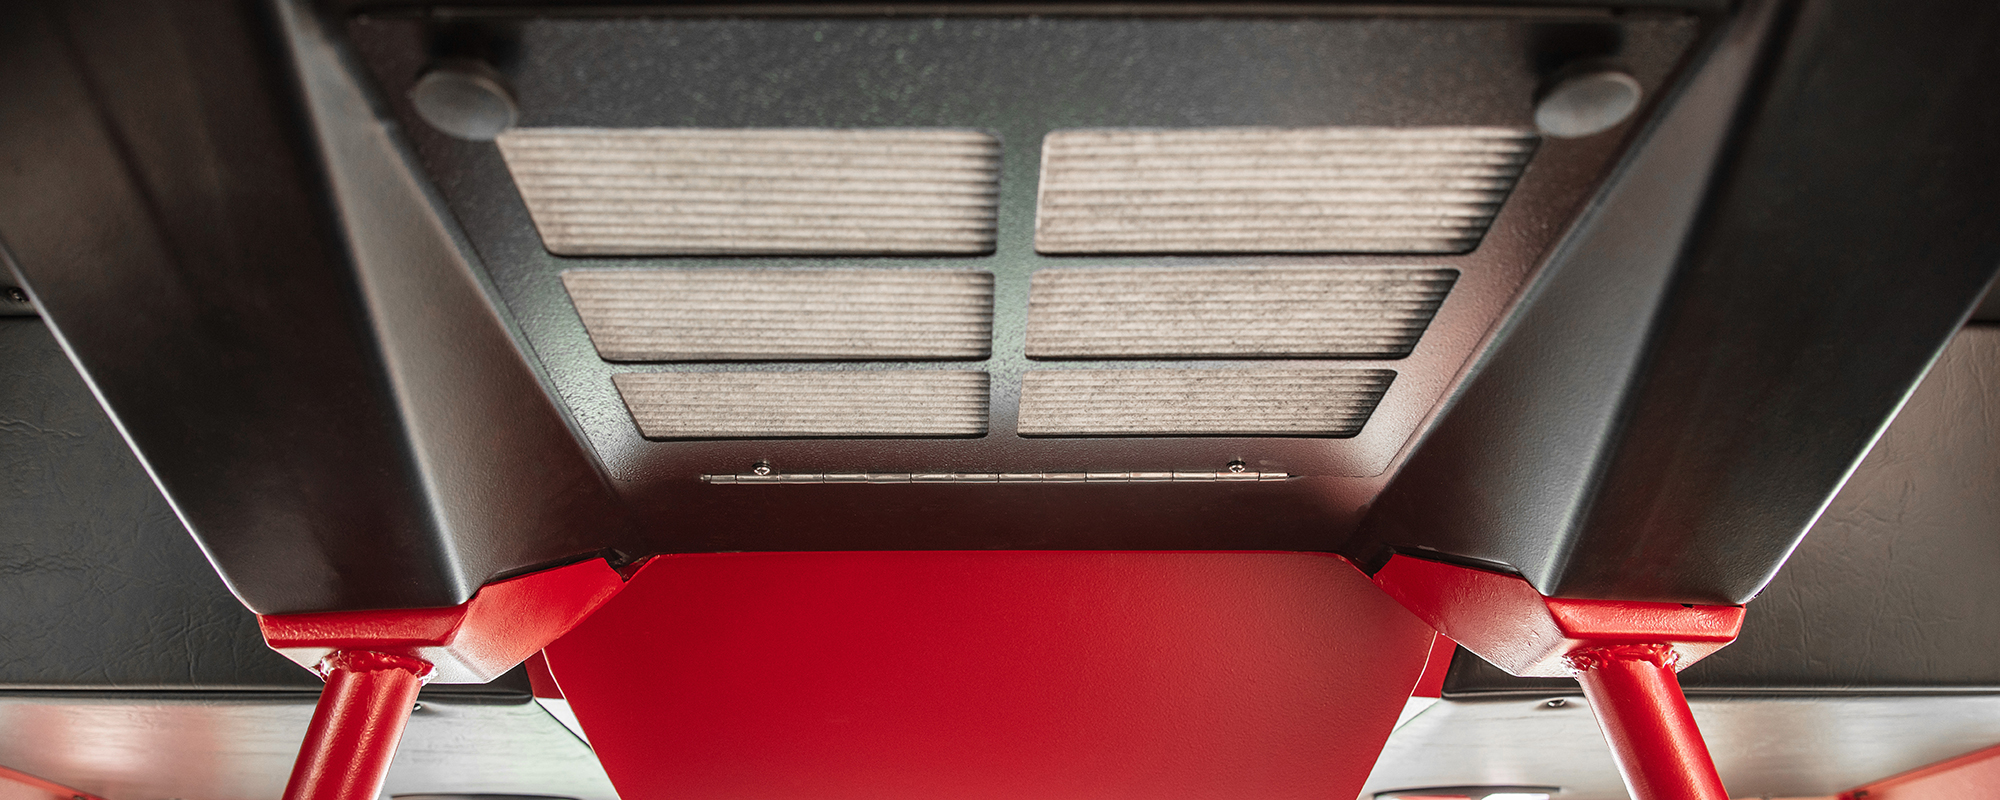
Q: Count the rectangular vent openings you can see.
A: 6